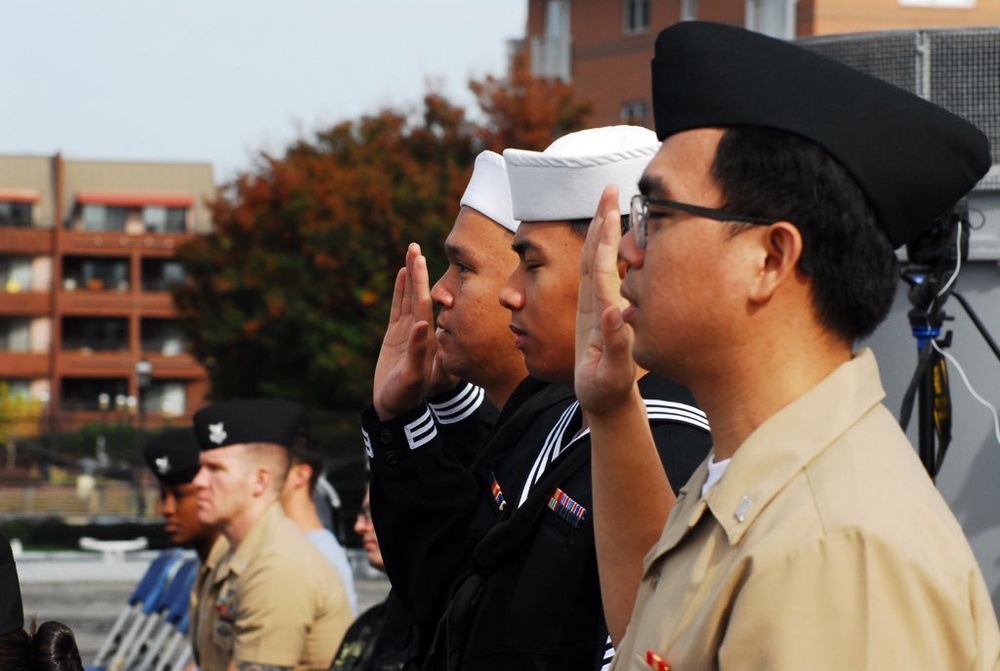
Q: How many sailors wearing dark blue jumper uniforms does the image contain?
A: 2